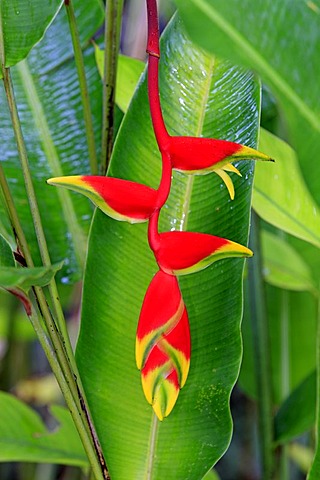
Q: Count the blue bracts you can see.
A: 0